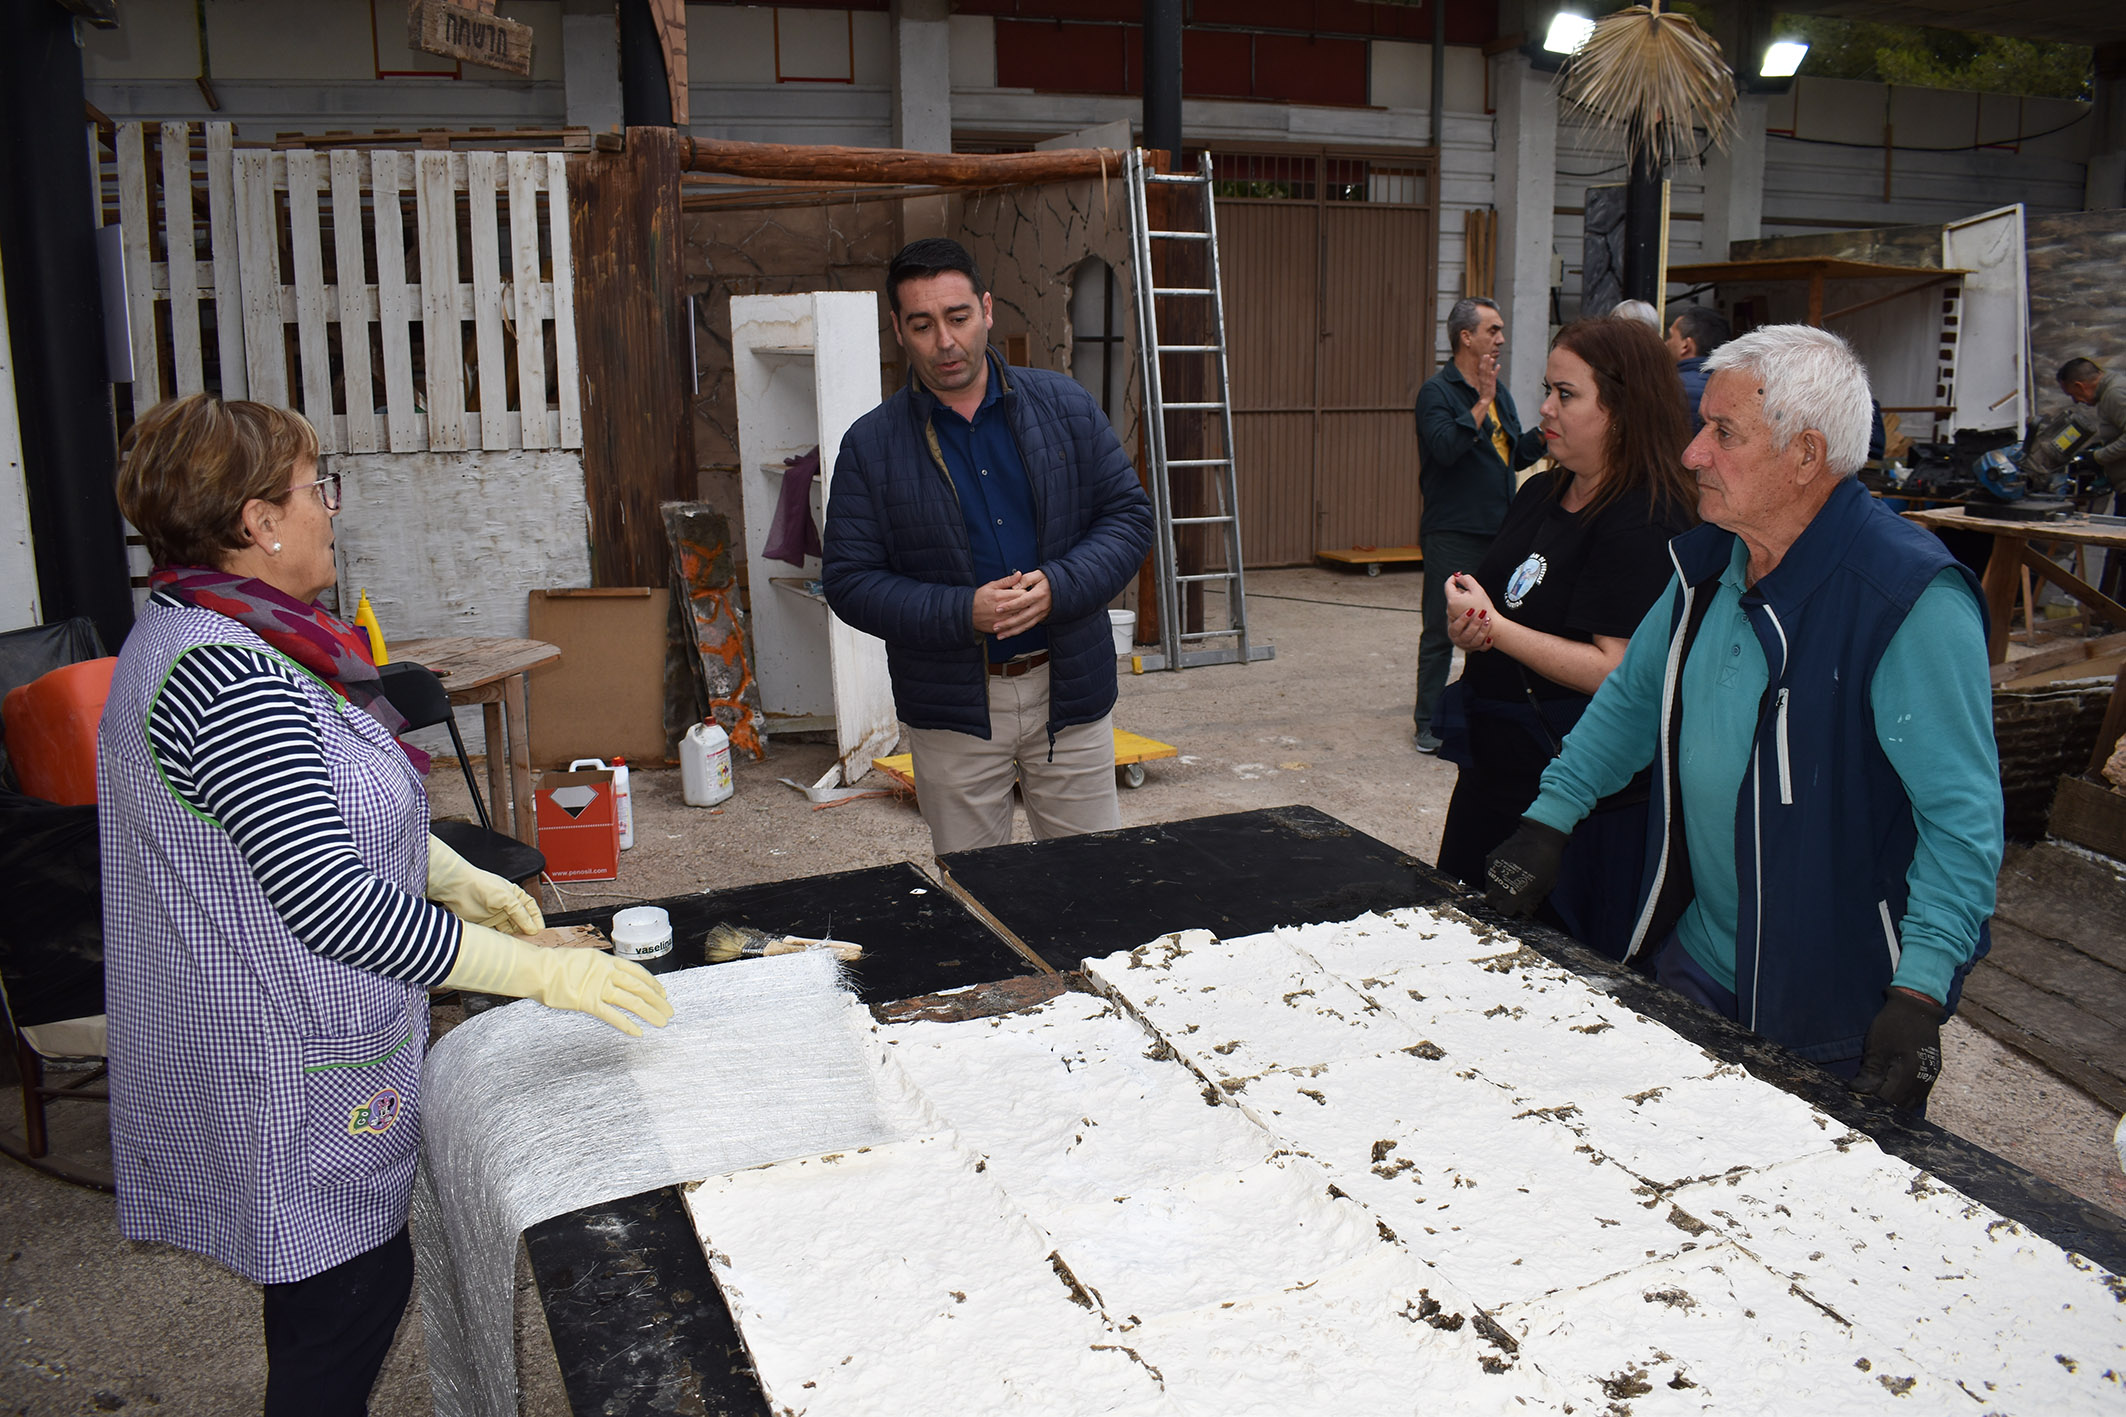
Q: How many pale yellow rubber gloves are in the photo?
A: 2